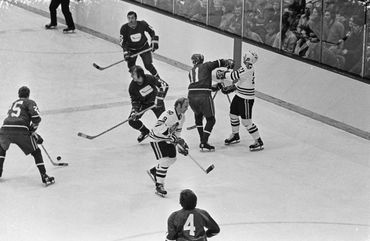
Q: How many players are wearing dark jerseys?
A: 5